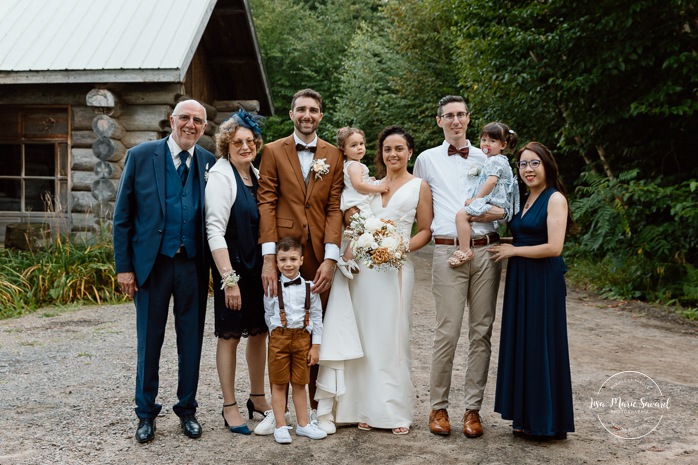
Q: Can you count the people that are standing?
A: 7